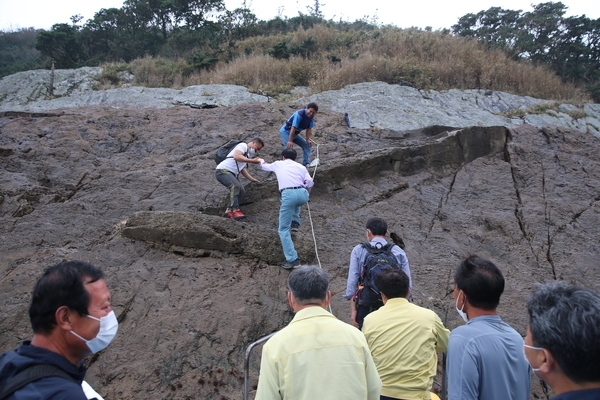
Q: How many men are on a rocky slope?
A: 3